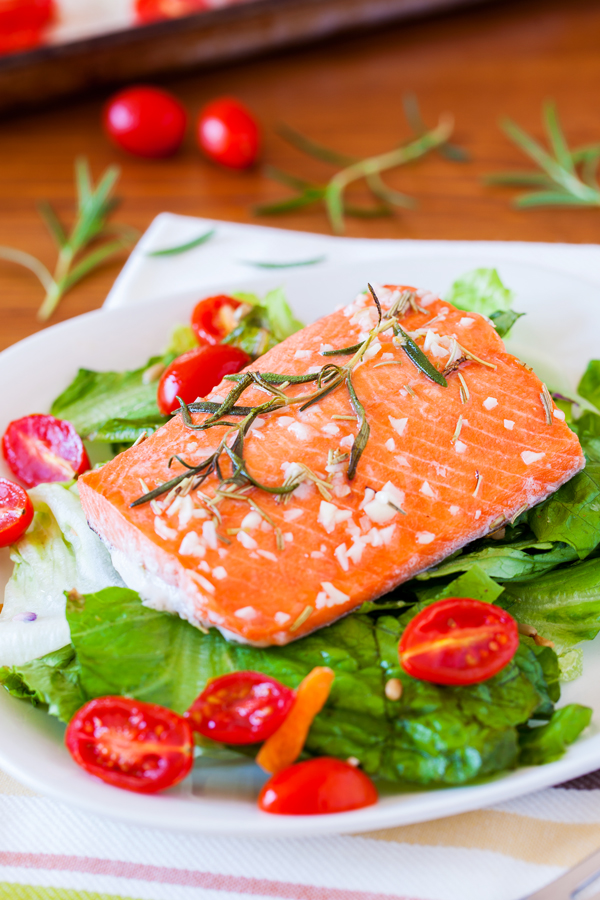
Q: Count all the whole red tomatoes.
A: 2